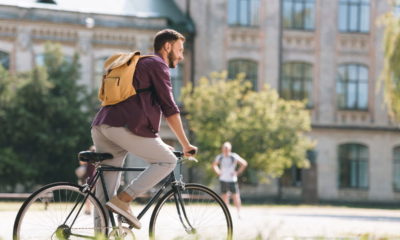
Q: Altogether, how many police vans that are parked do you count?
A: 0